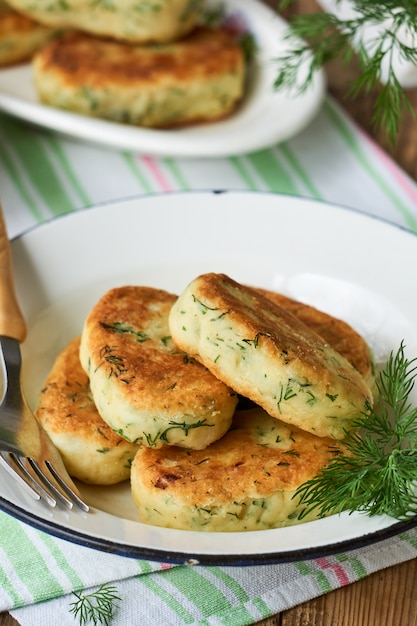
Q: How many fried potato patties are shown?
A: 8